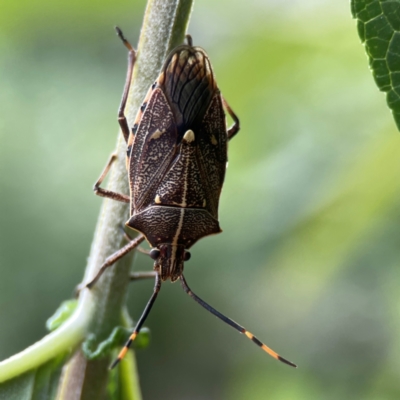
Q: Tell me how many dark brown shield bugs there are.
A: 1